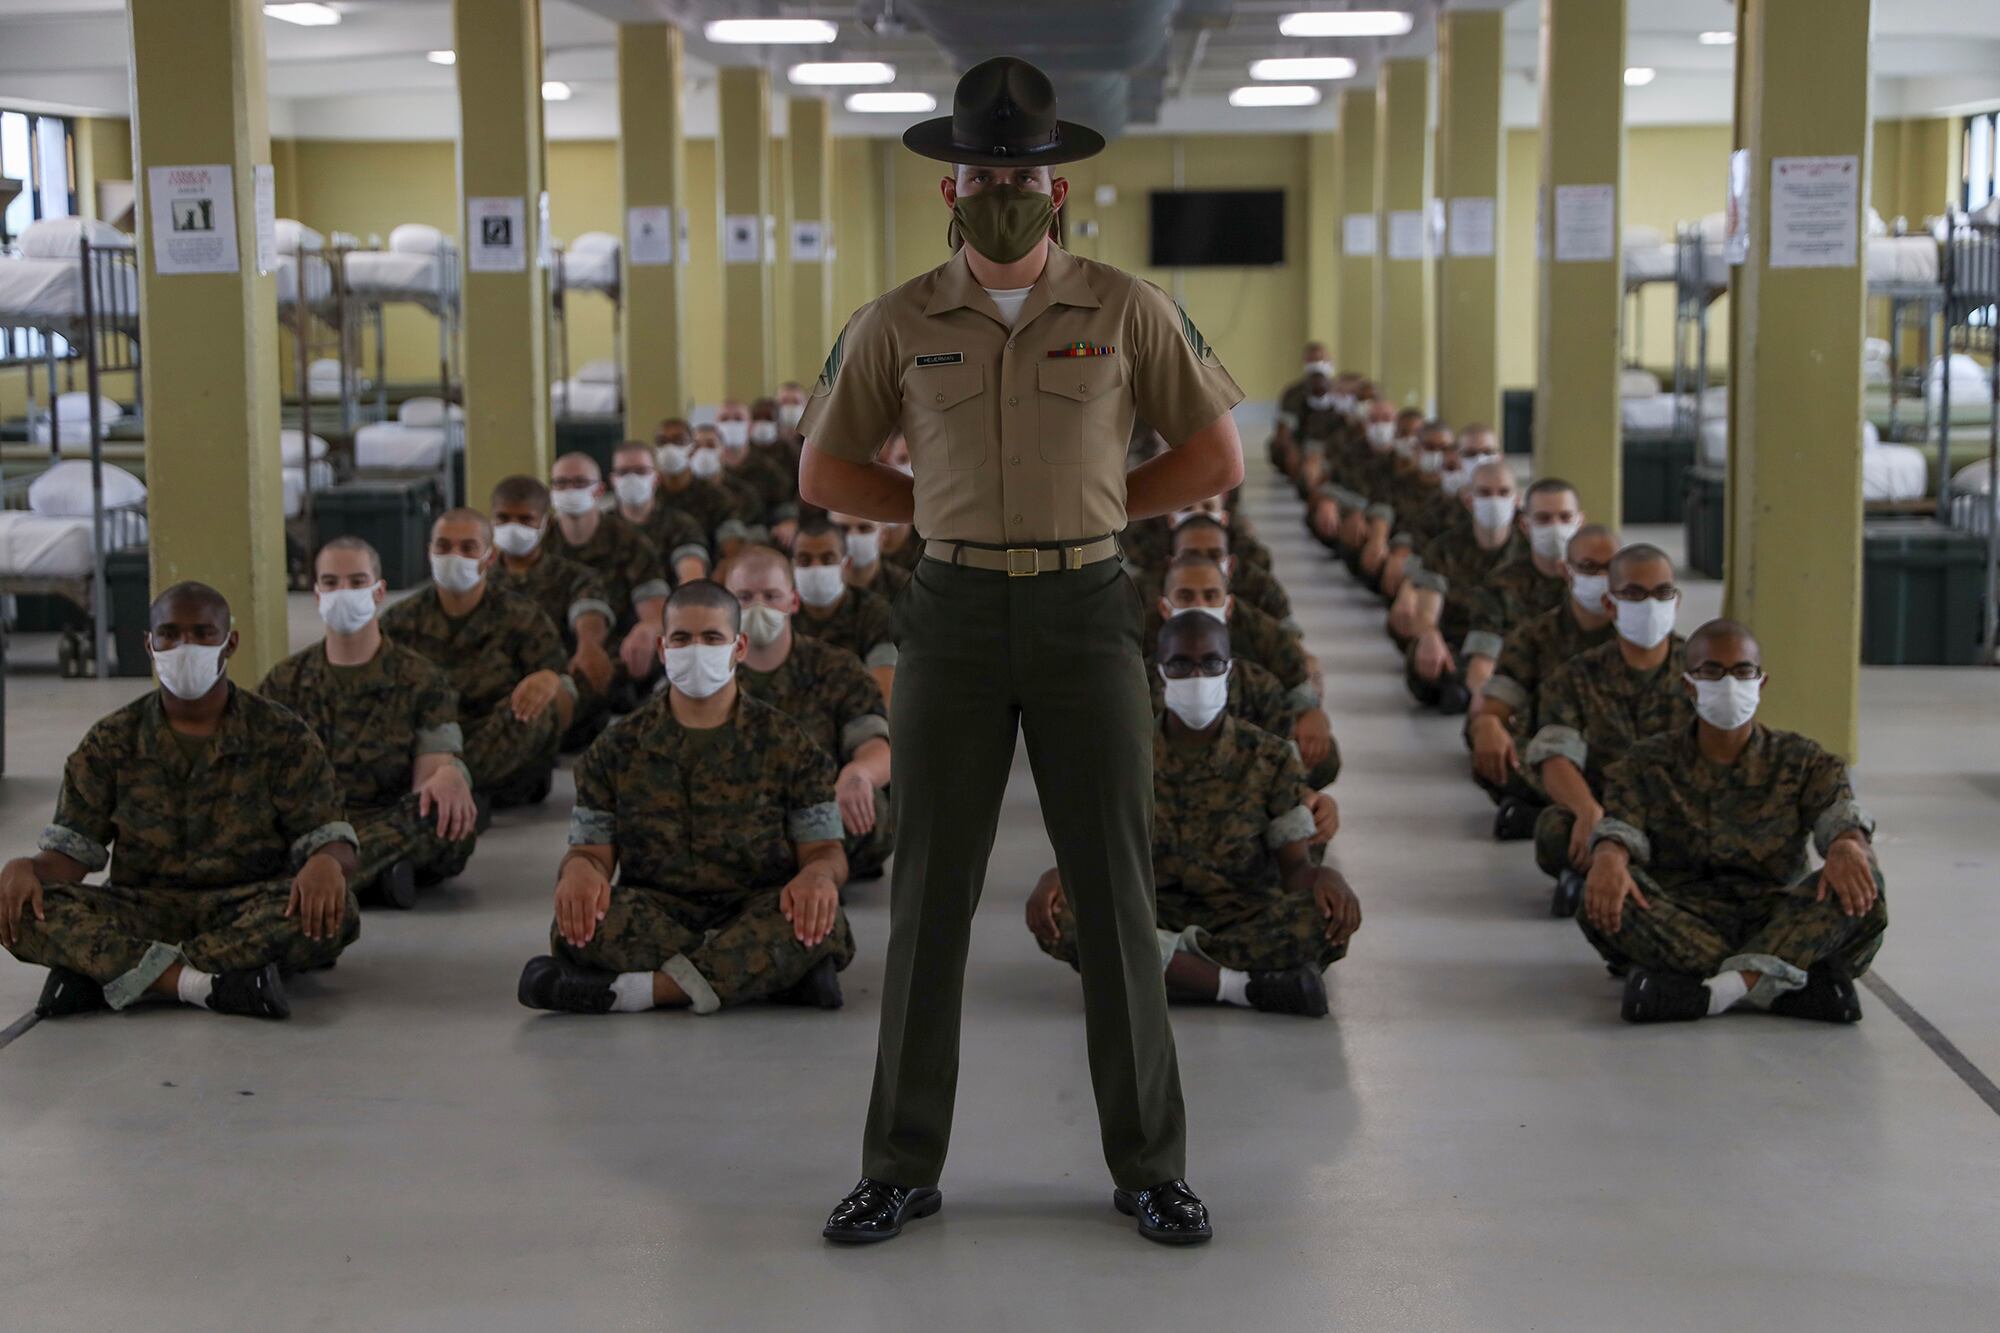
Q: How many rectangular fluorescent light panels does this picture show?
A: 11